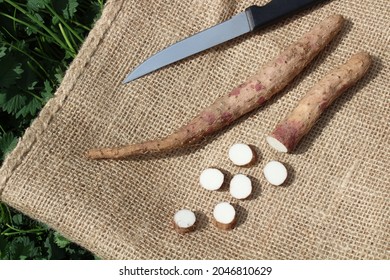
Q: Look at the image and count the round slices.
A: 6